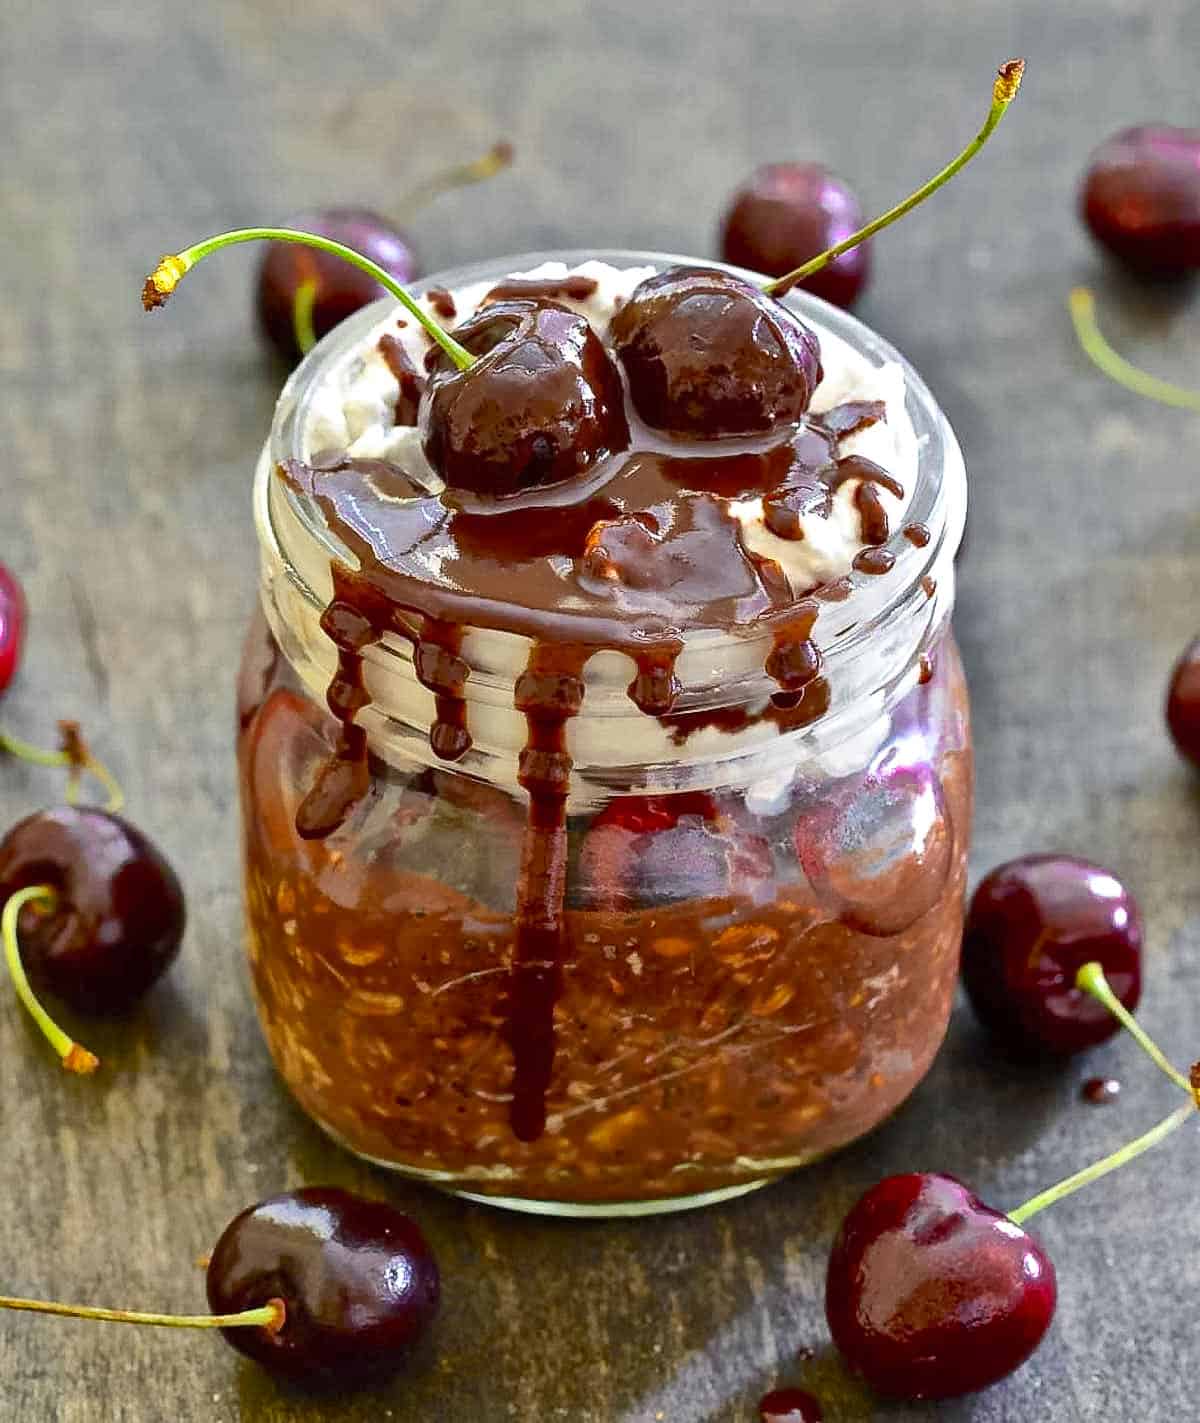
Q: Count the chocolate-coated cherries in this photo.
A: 2